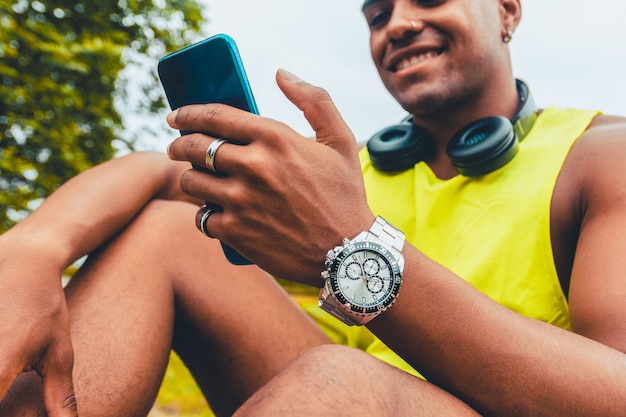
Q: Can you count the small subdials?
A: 3